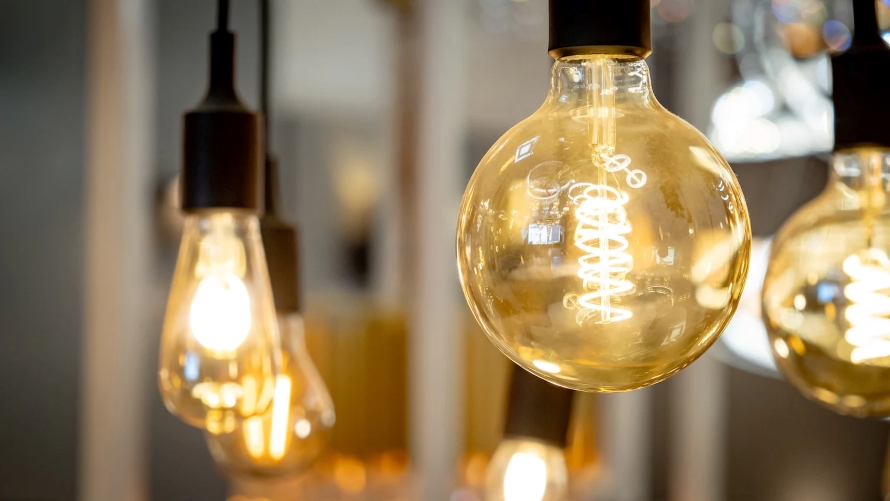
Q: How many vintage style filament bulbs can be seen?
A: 5